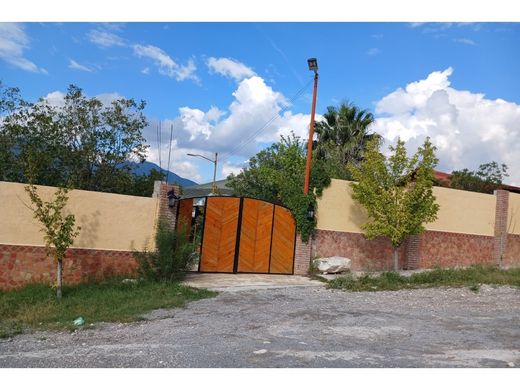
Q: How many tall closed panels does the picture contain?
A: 3